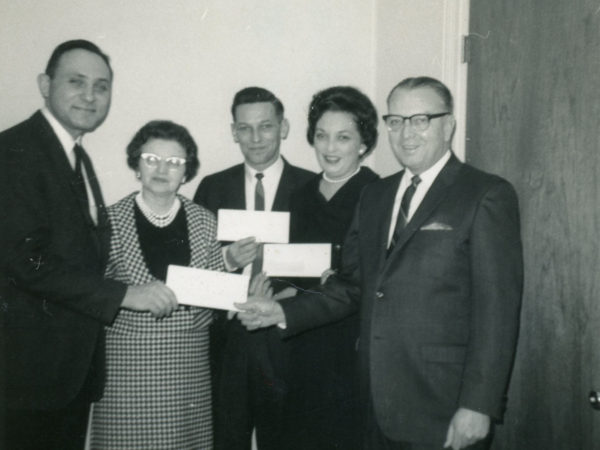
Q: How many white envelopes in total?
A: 3